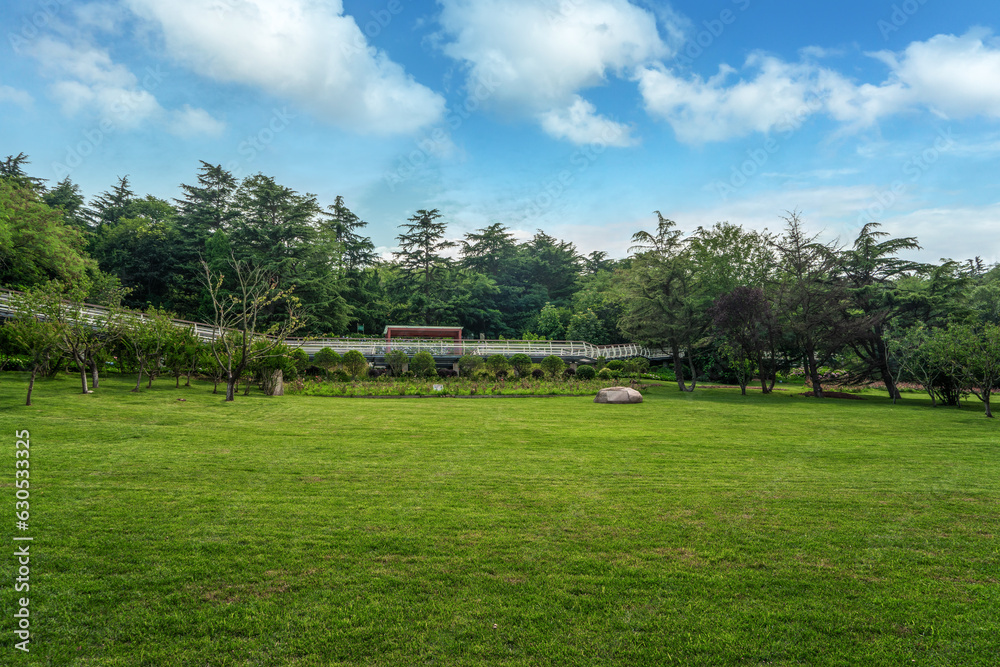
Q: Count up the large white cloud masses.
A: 3